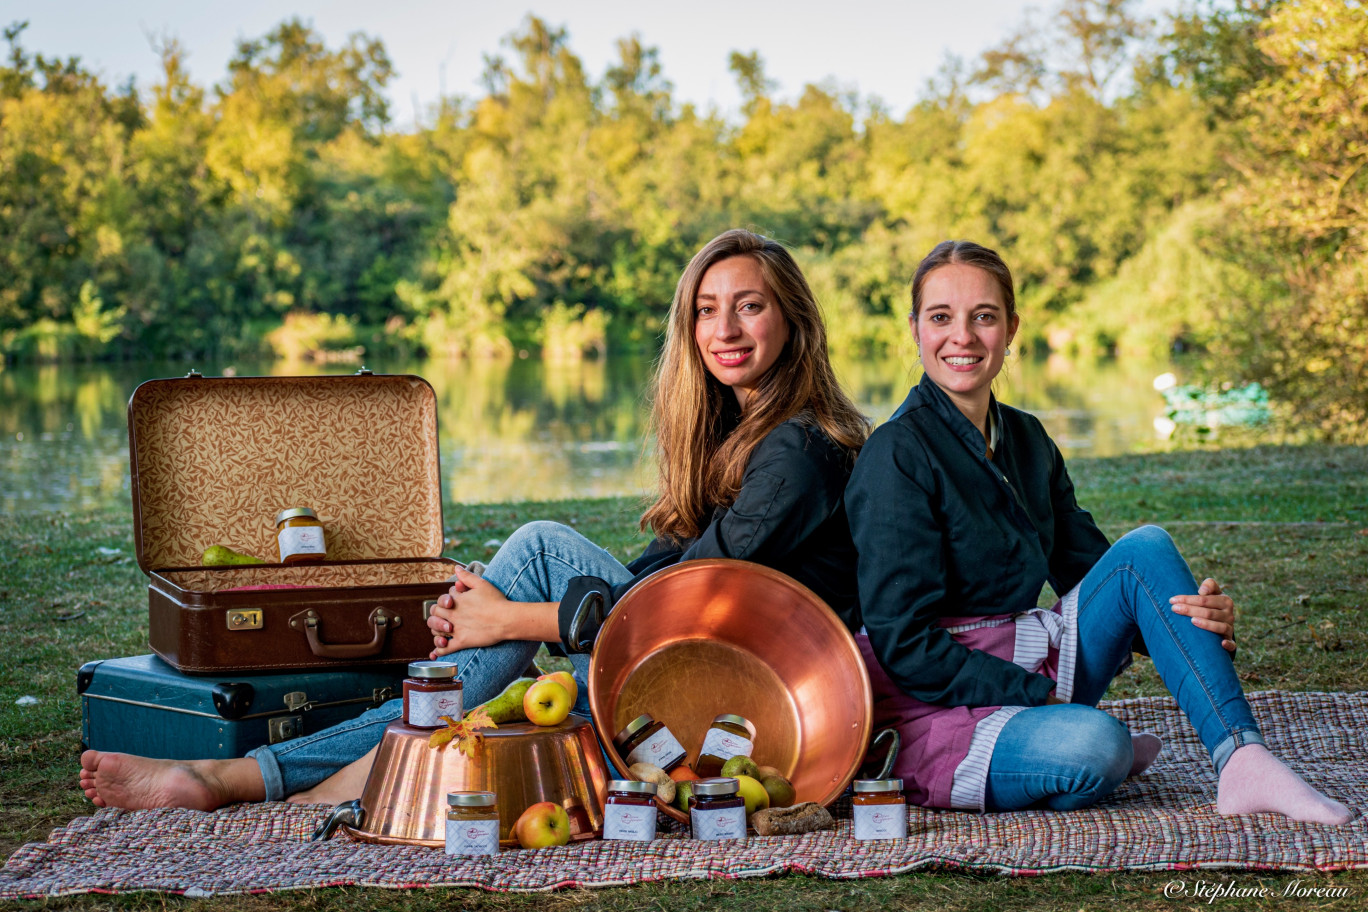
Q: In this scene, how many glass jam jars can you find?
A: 8